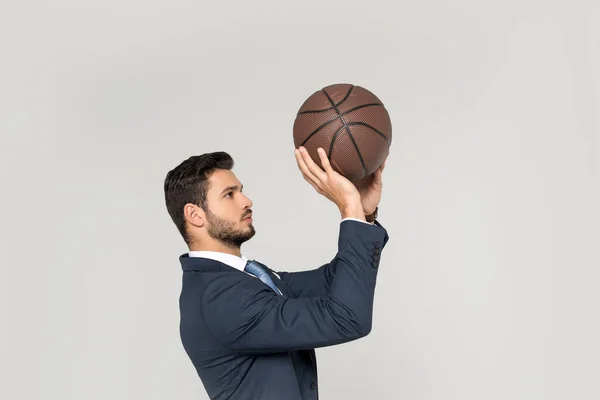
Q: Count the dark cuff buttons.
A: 4